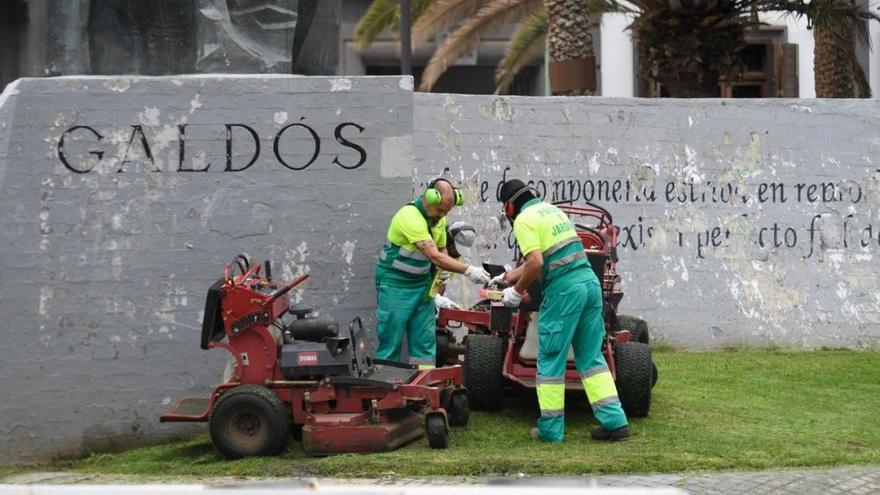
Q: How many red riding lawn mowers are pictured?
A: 2